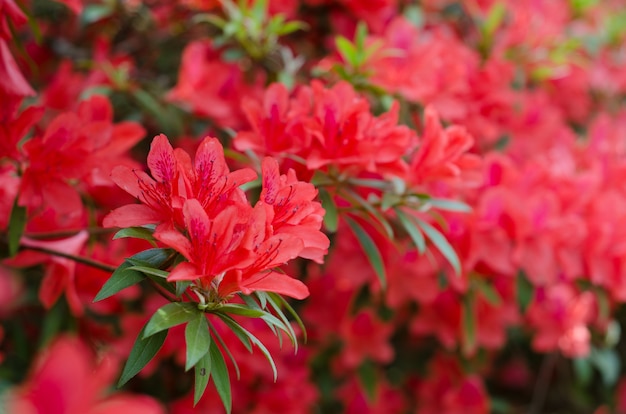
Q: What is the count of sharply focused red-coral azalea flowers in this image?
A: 5